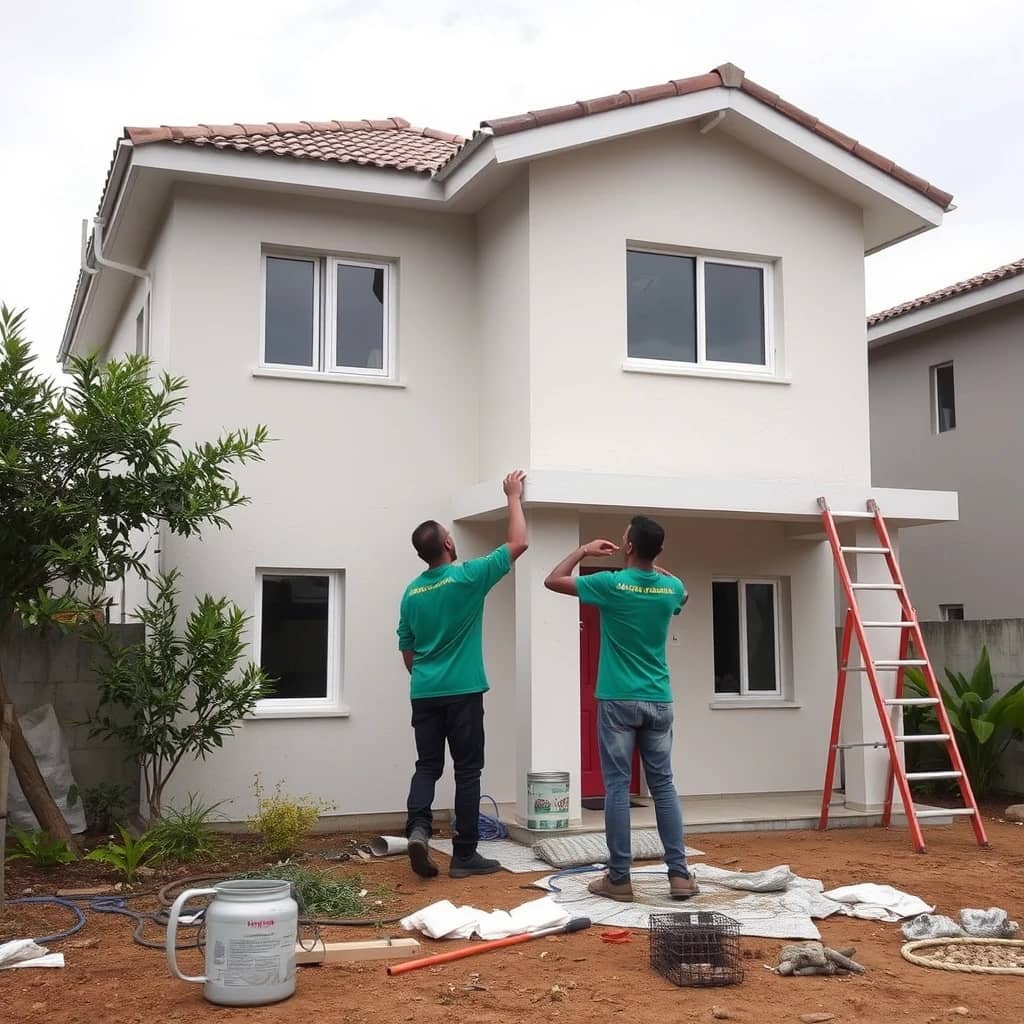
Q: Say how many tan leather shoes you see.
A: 2